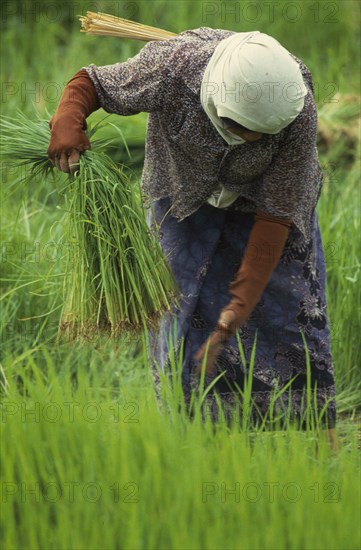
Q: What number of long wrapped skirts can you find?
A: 1